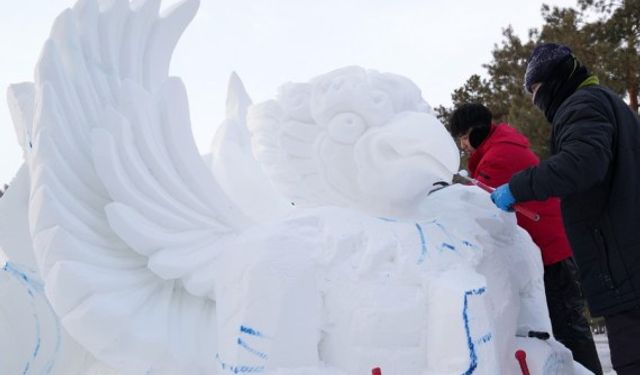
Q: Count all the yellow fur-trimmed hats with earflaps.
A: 0